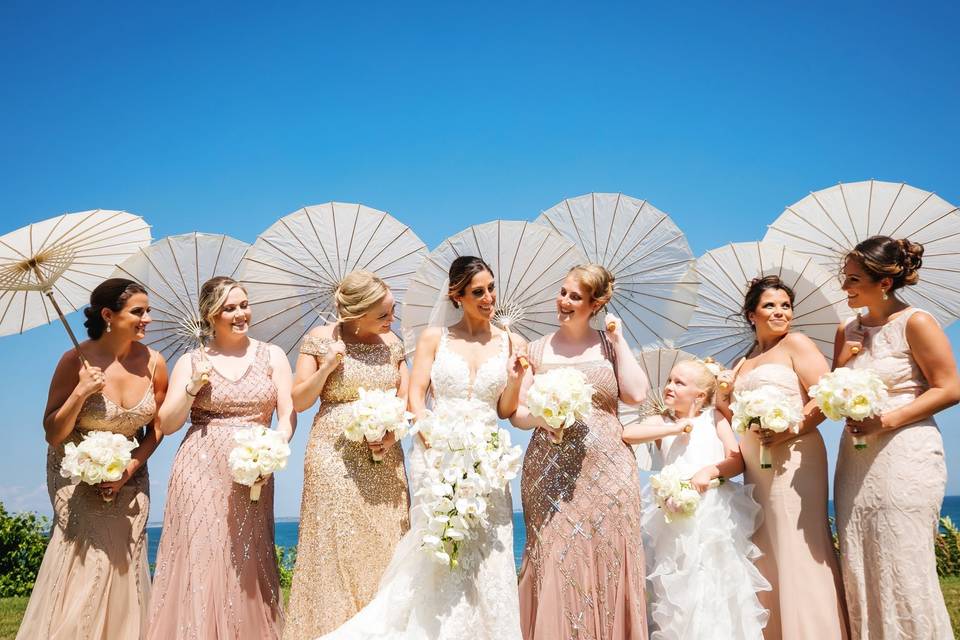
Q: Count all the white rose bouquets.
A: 7